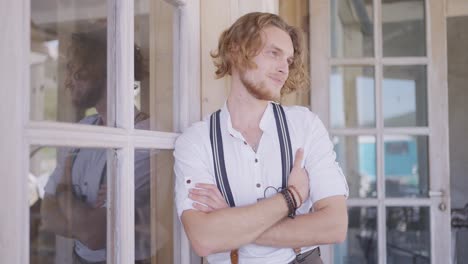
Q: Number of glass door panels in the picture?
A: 12